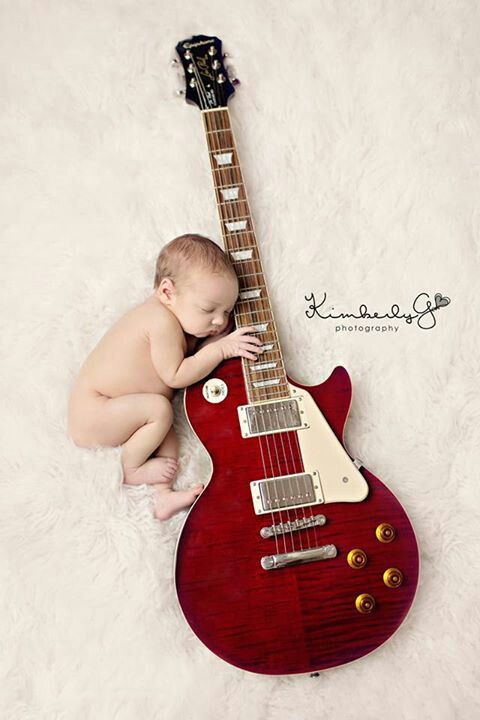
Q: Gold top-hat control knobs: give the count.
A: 4